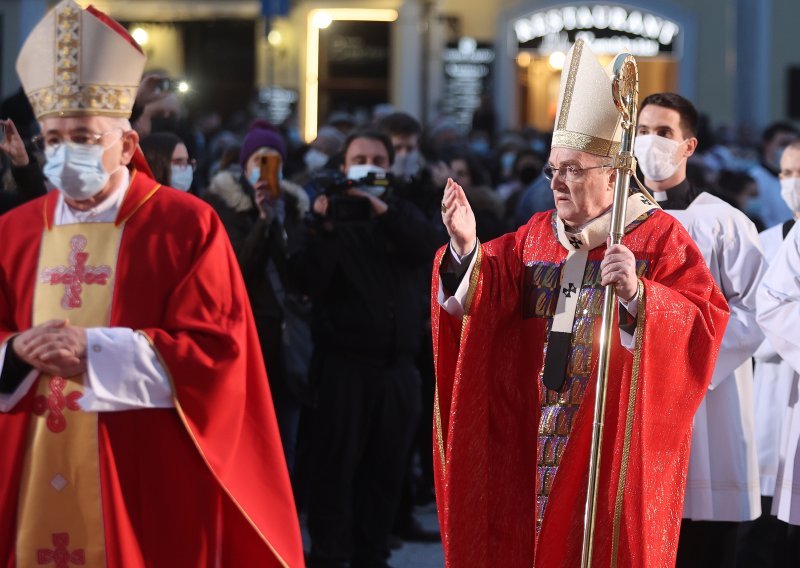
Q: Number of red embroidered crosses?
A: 3